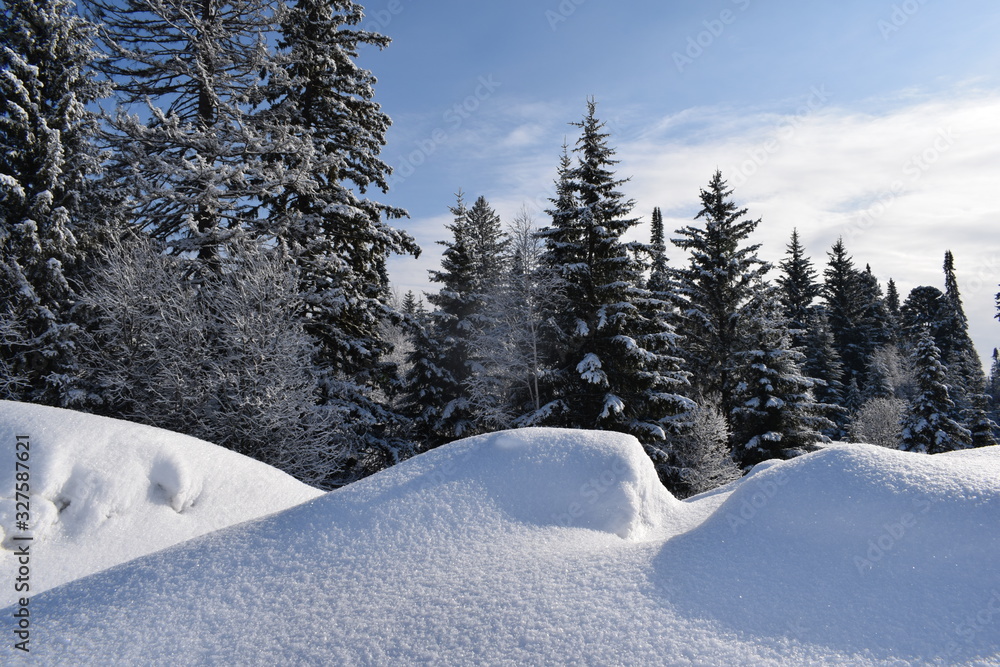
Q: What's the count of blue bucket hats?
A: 0